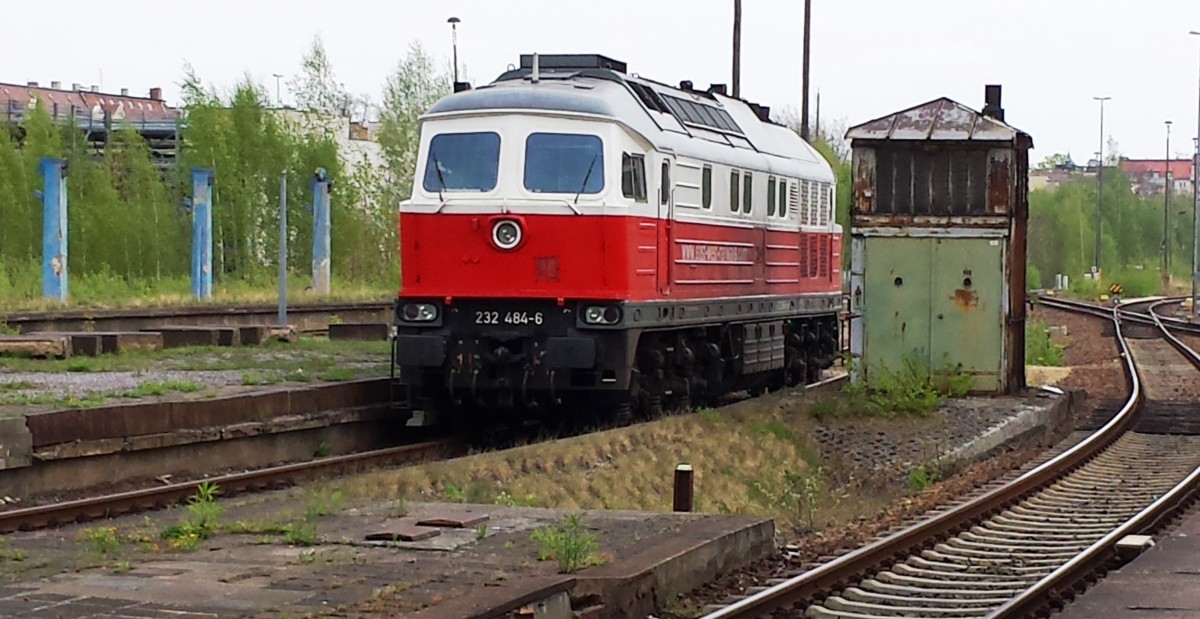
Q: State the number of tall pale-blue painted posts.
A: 3